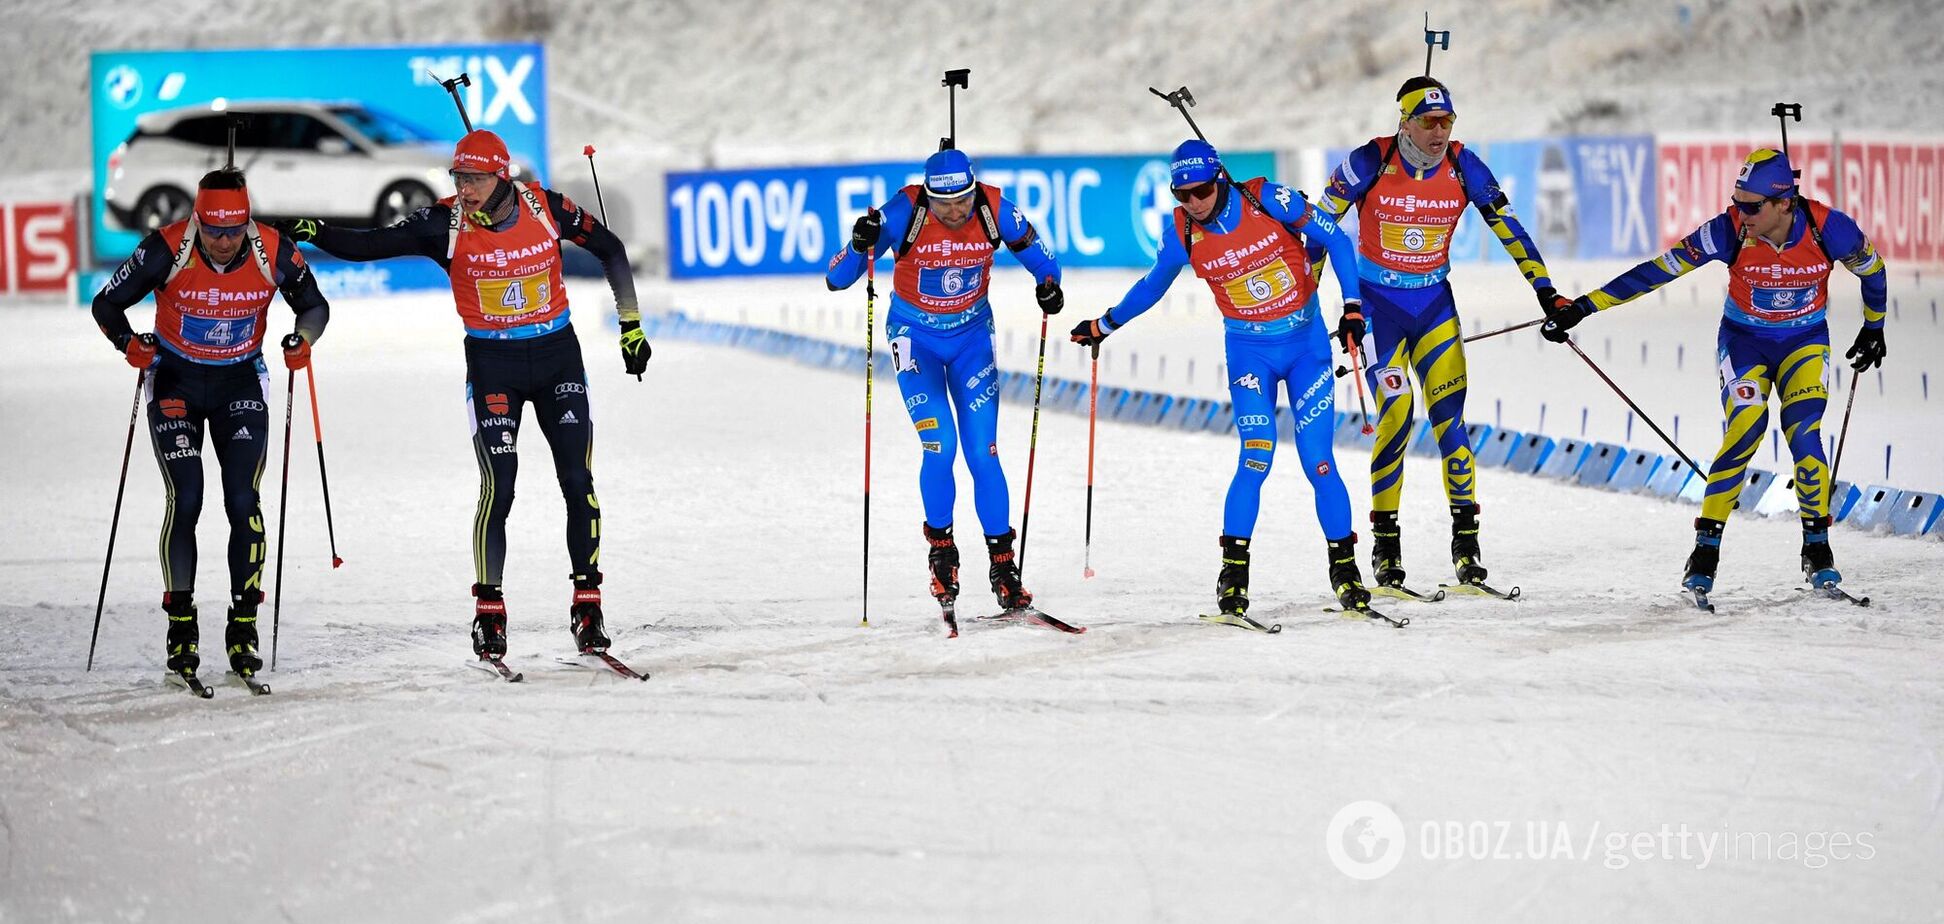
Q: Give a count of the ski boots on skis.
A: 12